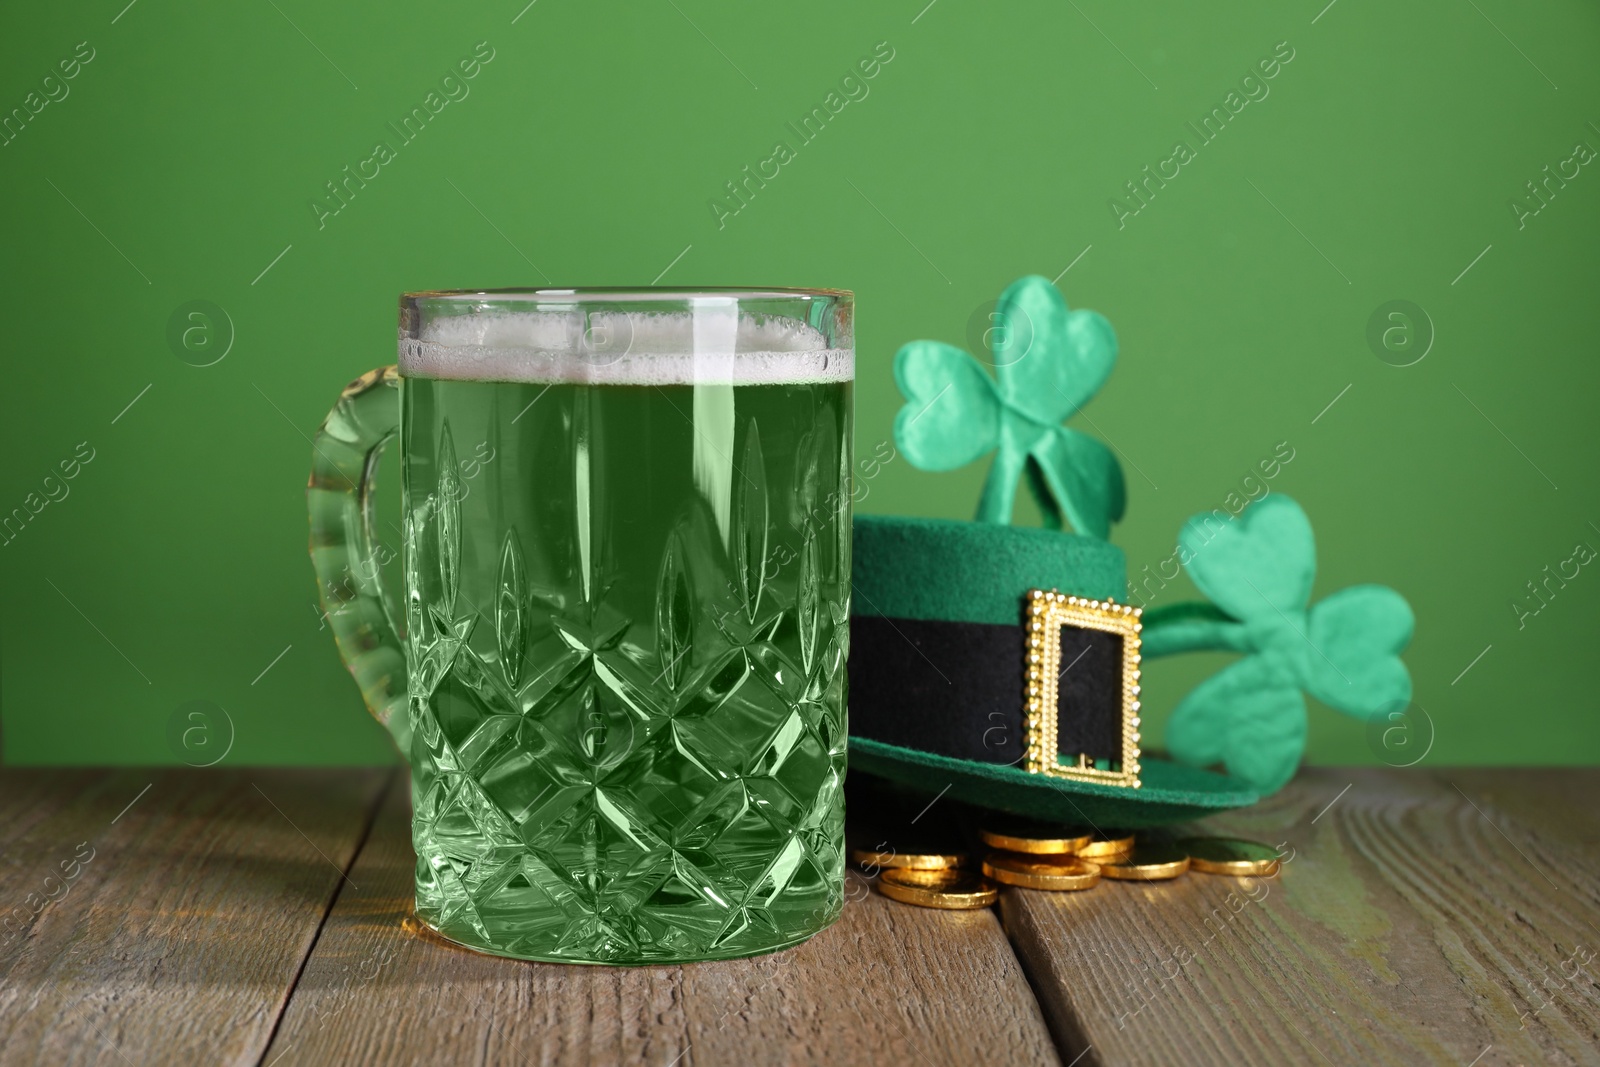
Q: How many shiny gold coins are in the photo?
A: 7